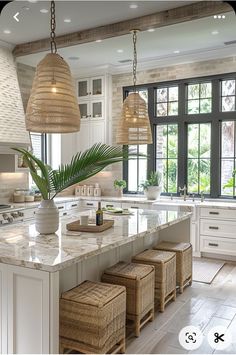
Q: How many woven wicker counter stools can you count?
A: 4